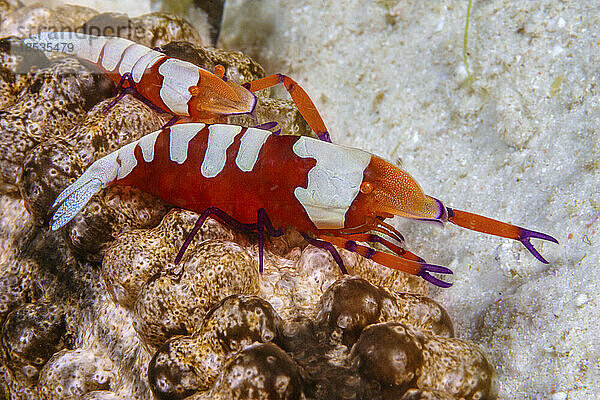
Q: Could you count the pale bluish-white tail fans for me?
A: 2